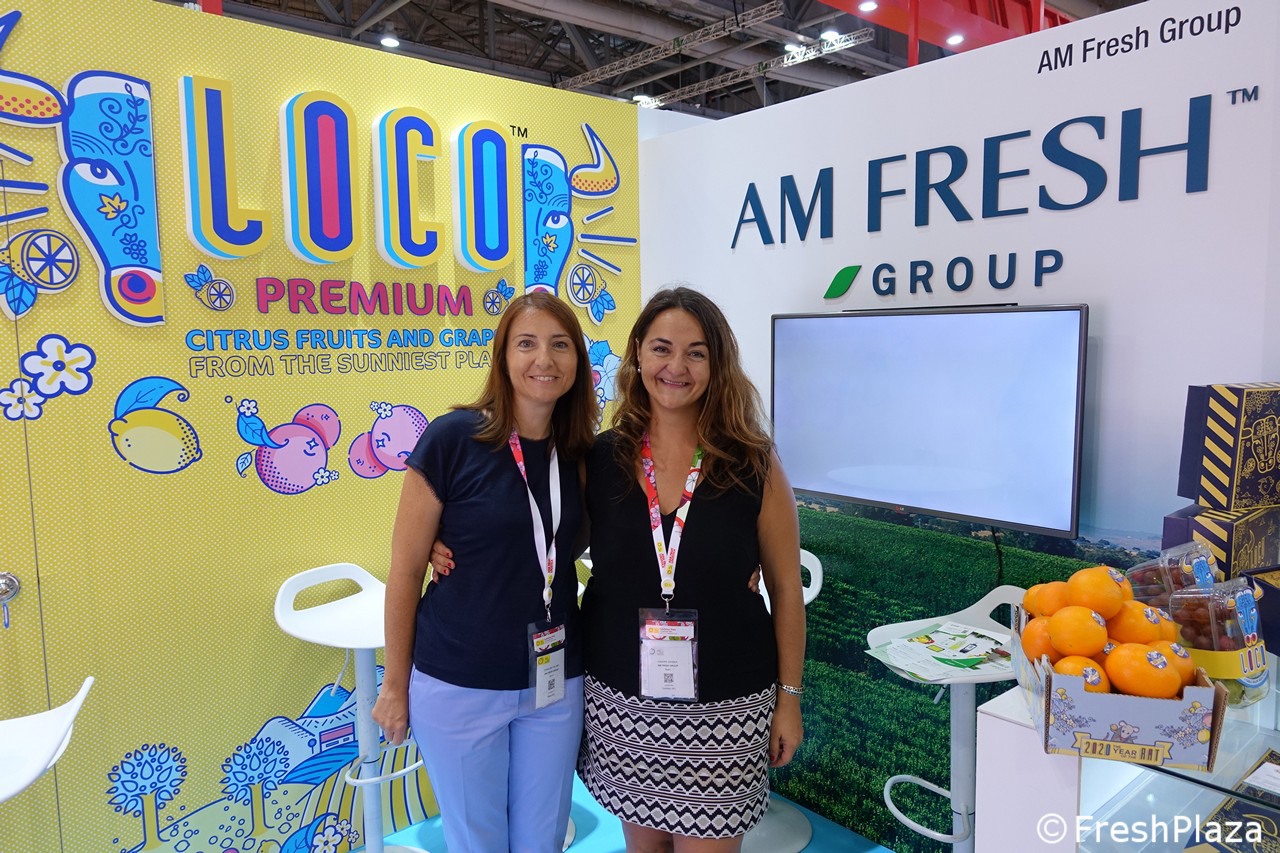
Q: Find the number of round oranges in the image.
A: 12